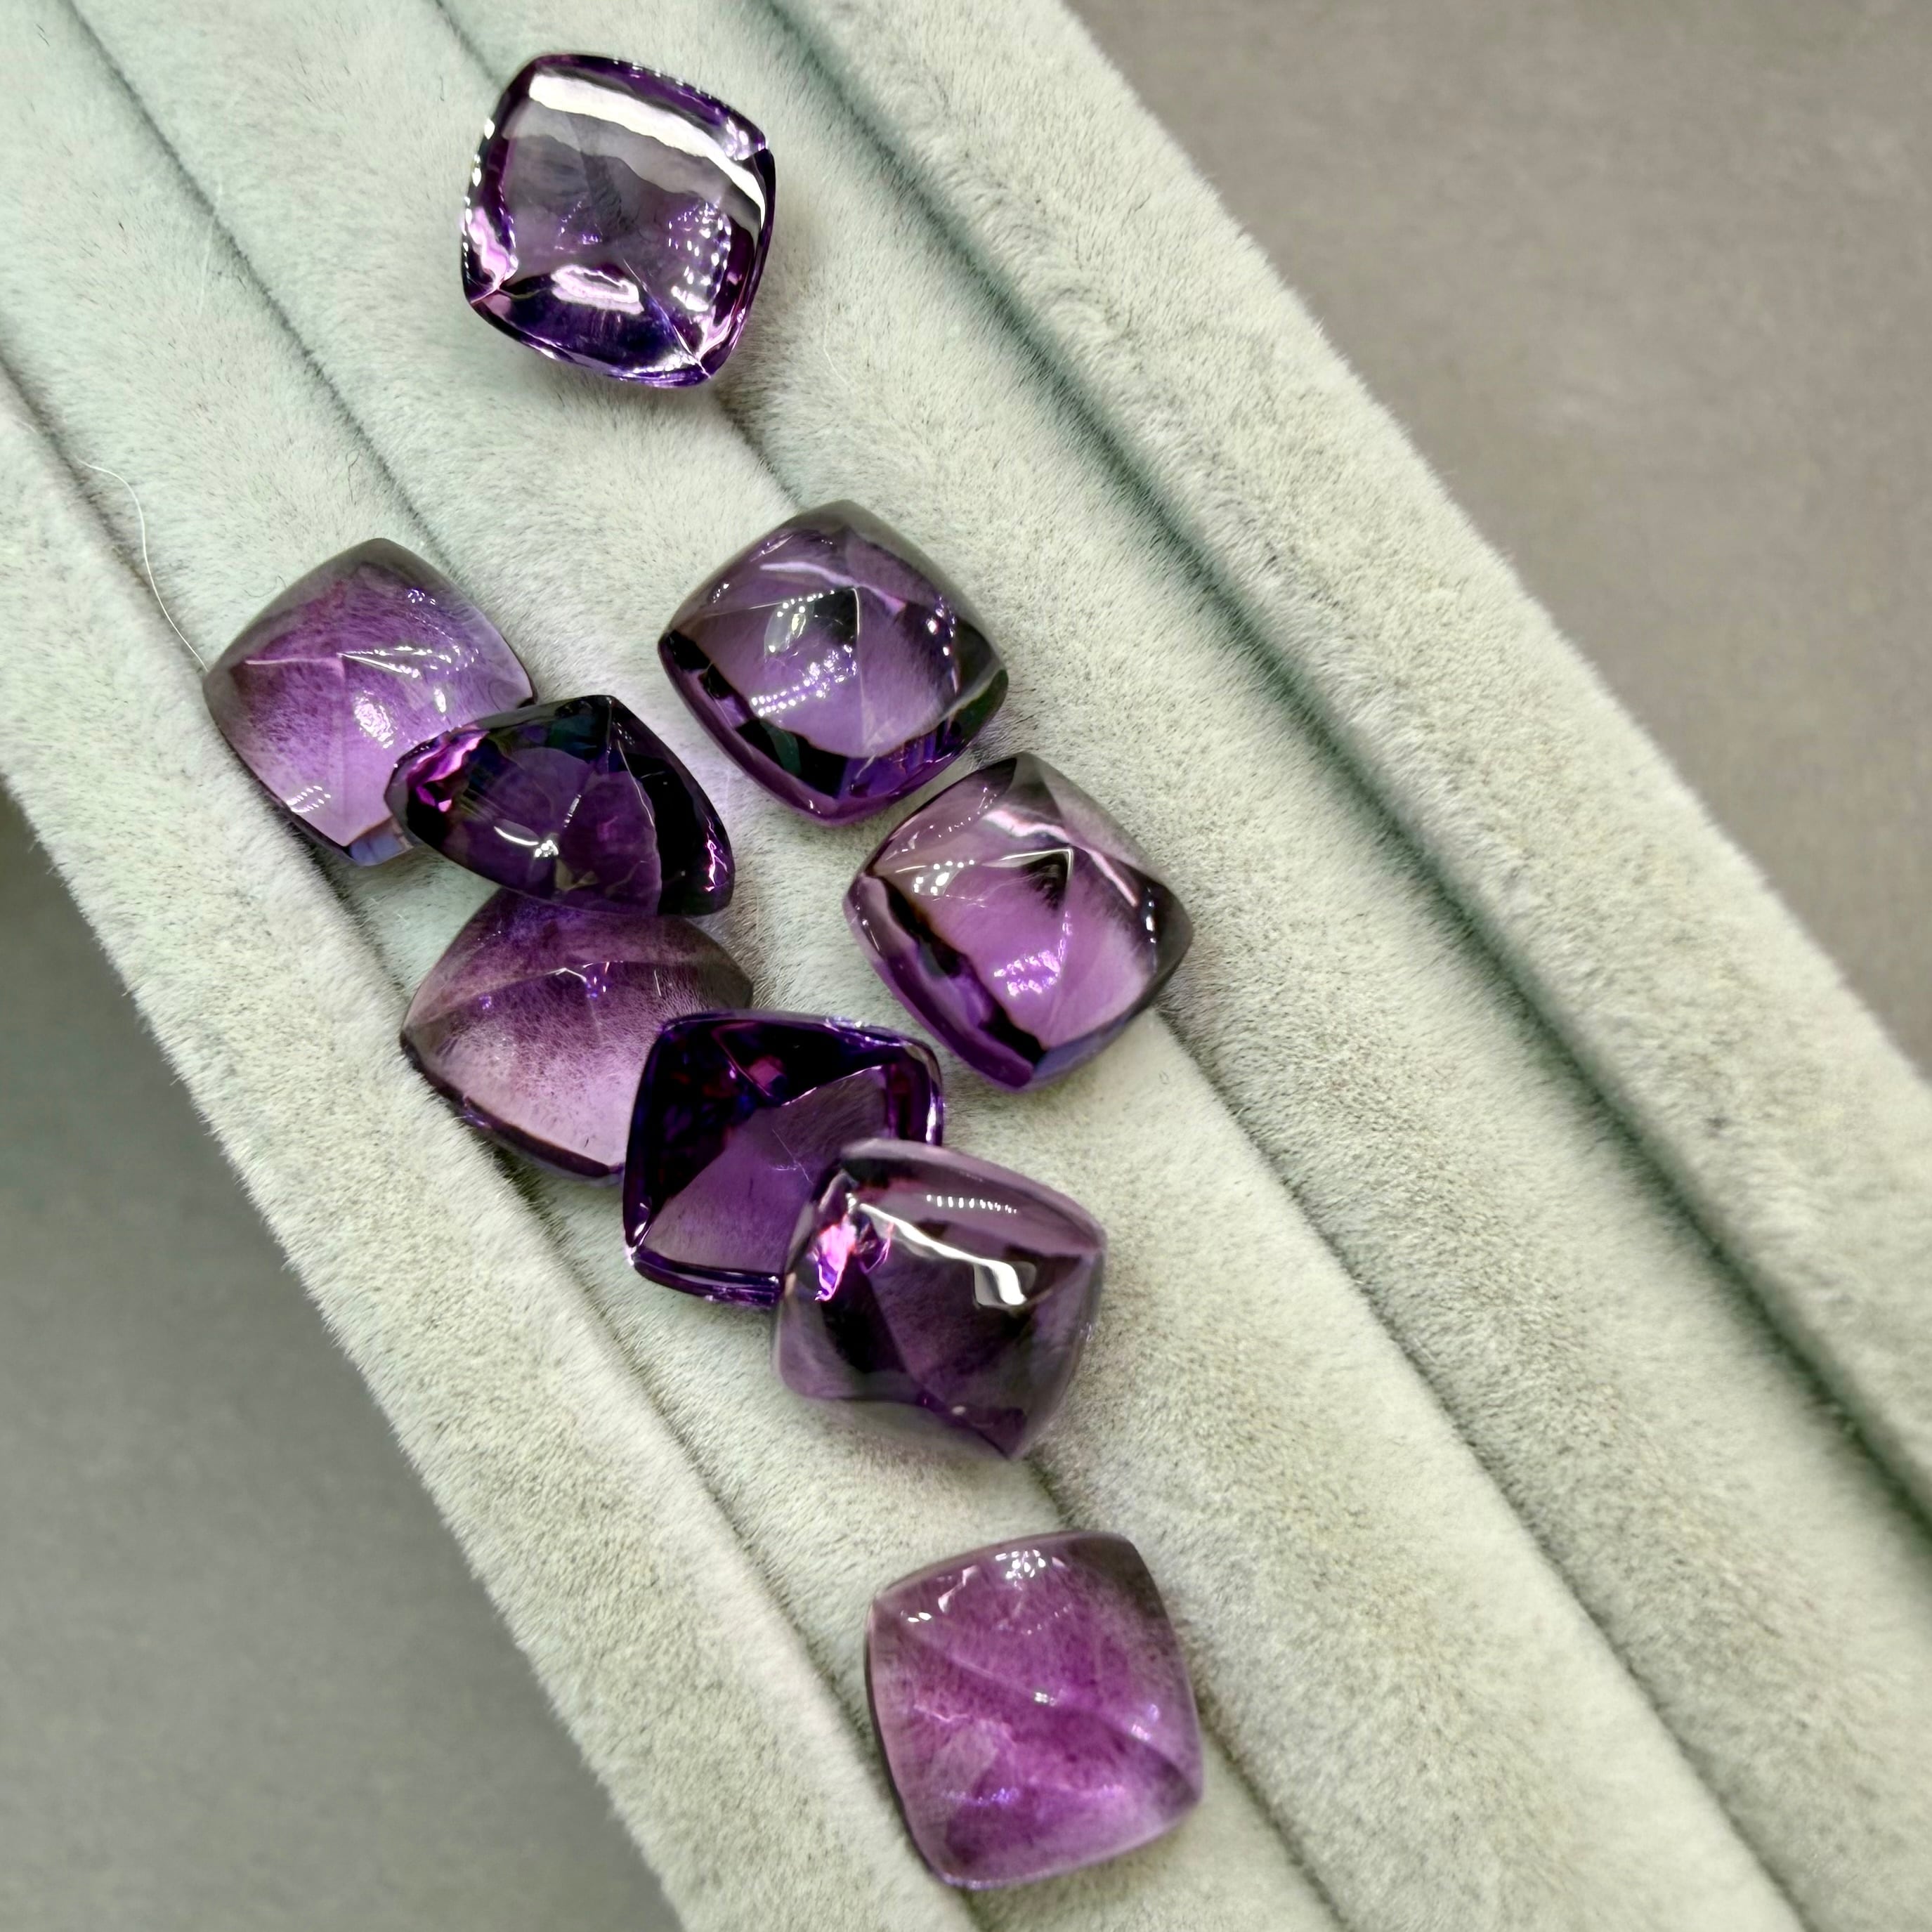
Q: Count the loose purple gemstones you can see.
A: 9